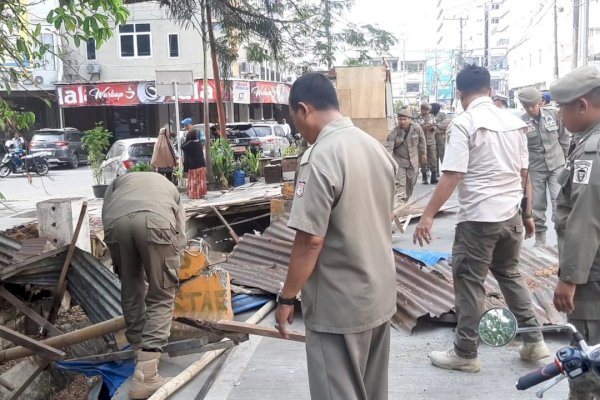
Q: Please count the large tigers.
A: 0